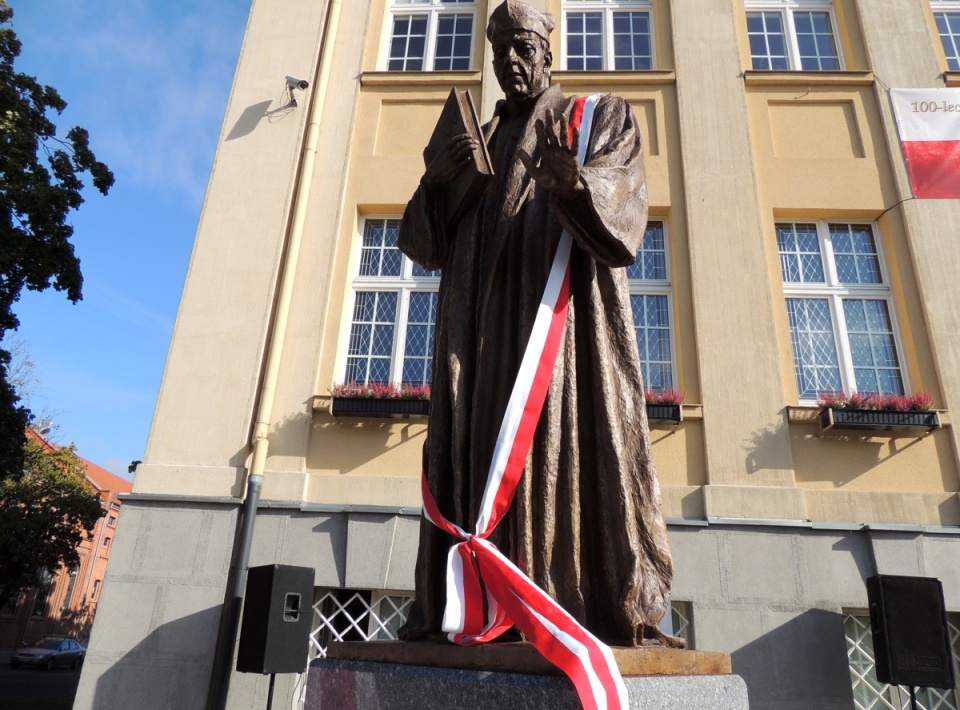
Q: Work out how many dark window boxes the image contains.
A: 3